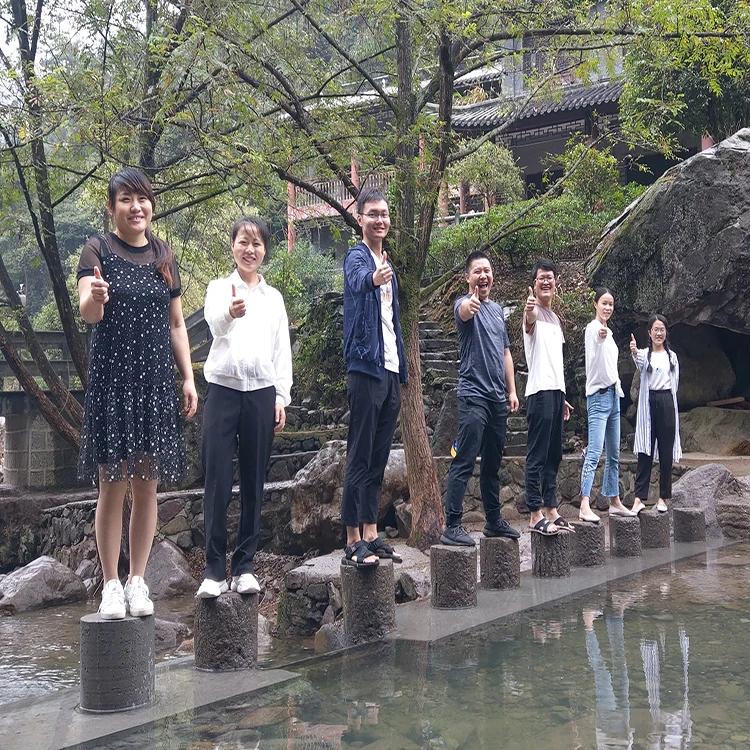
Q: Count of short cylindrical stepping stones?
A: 10